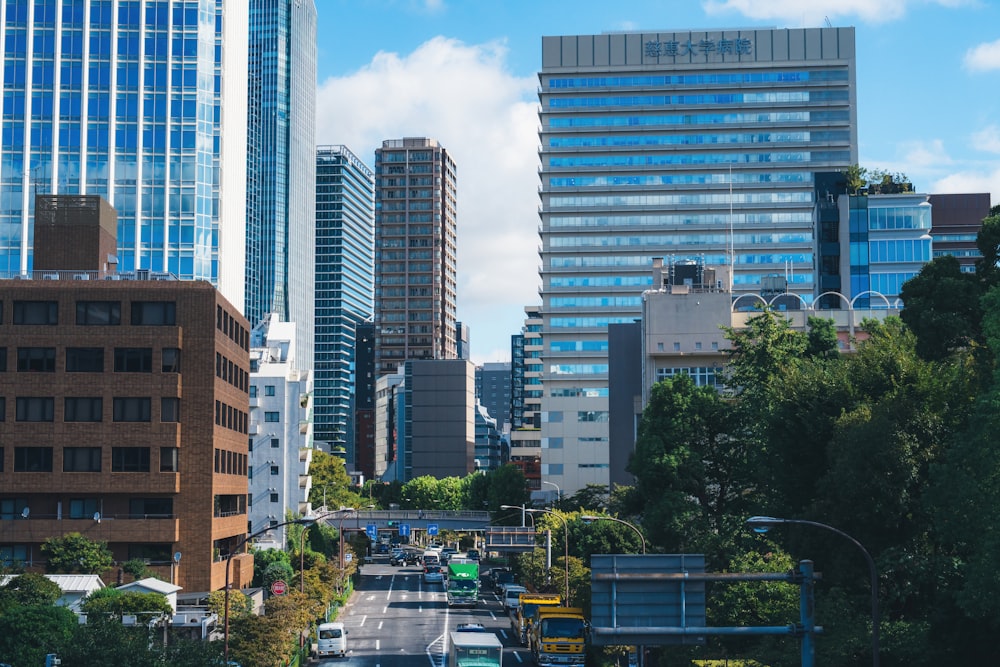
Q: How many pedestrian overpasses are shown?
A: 1